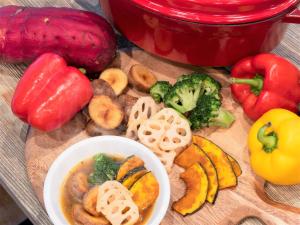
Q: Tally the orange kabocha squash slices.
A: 7